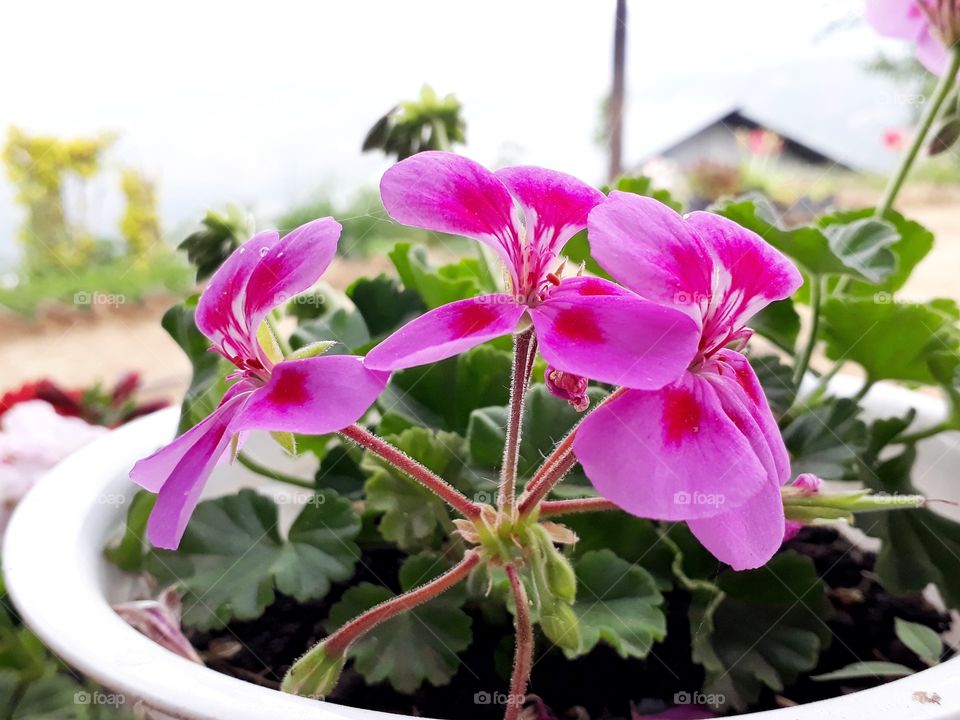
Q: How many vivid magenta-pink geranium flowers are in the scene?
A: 3